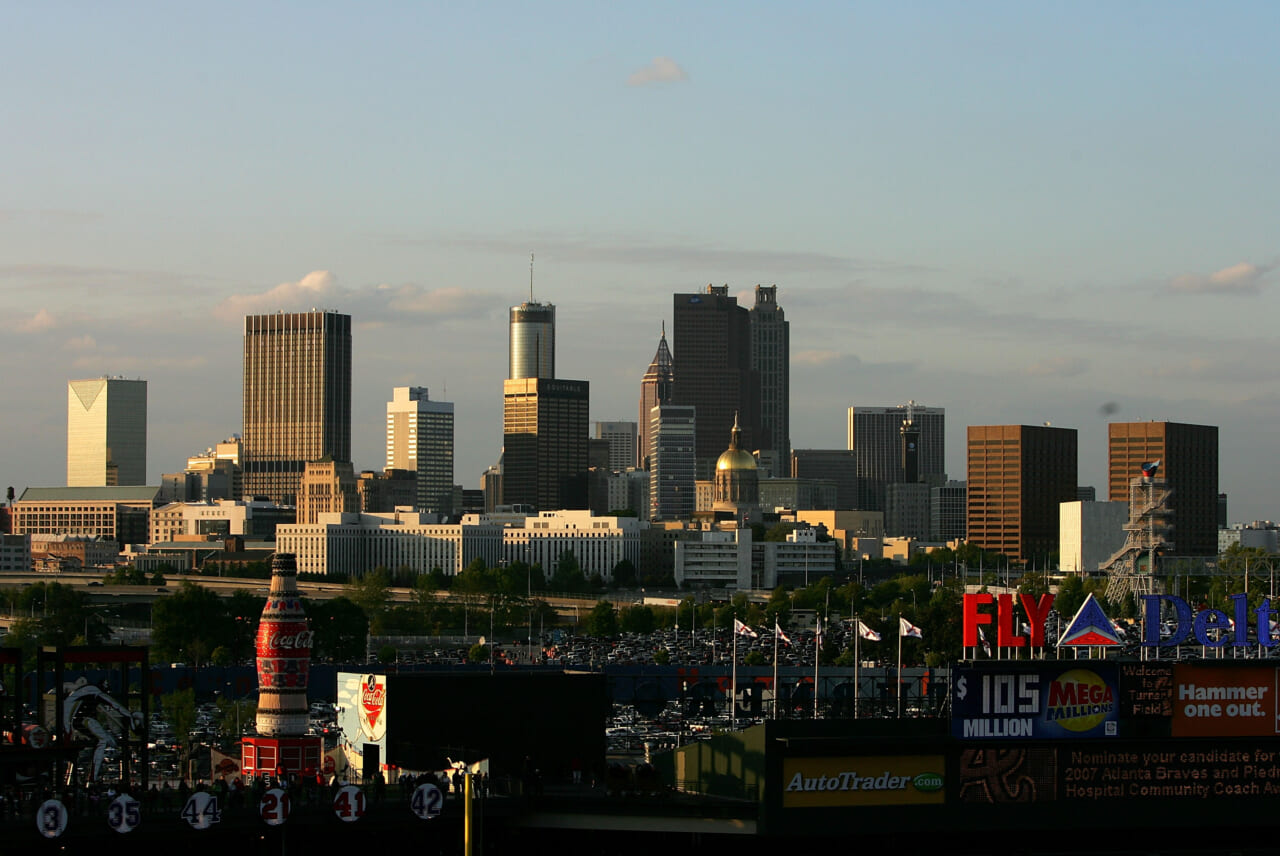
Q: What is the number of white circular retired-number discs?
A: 6